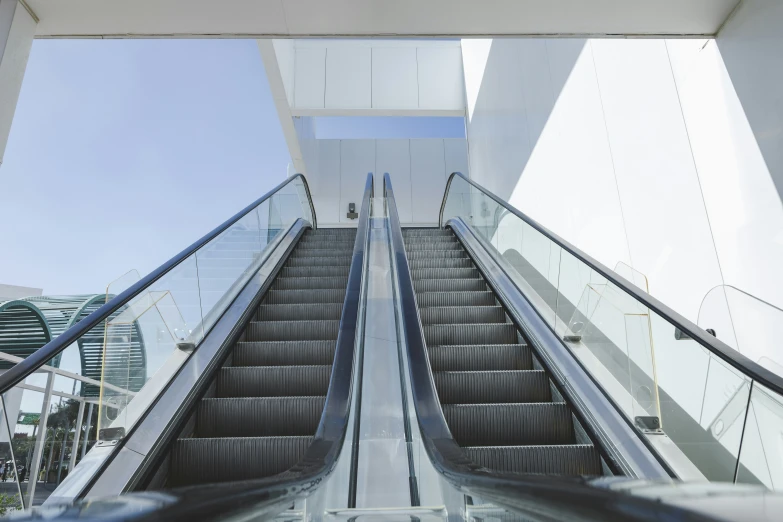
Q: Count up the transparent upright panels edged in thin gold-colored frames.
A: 2